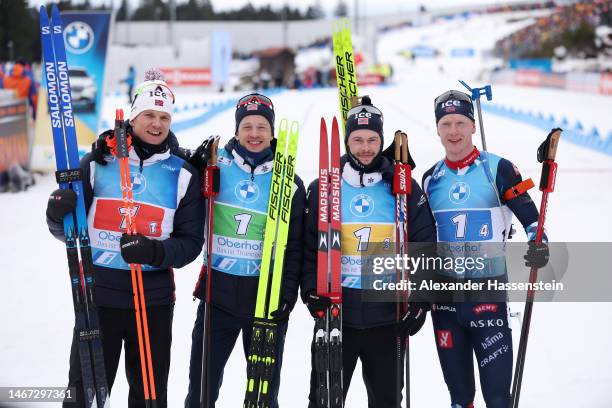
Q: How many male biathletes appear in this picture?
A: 4